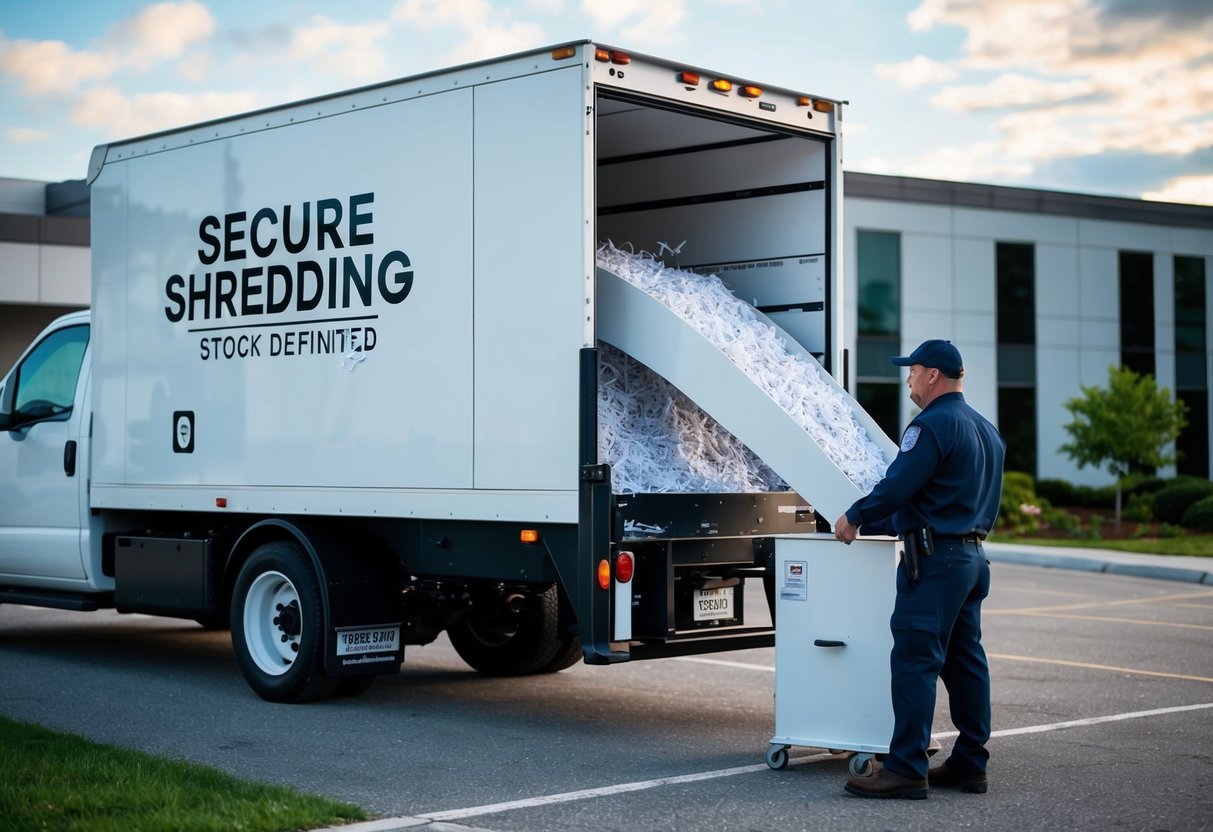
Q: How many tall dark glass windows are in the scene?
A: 4